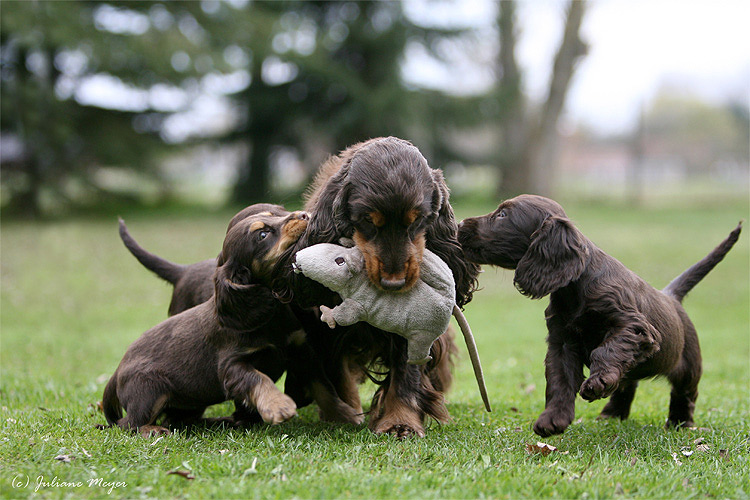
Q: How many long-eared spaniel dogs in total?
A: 4